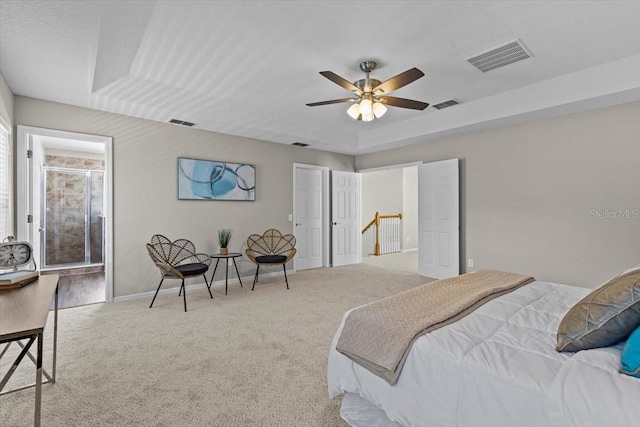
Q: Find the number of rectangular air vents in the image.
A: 4